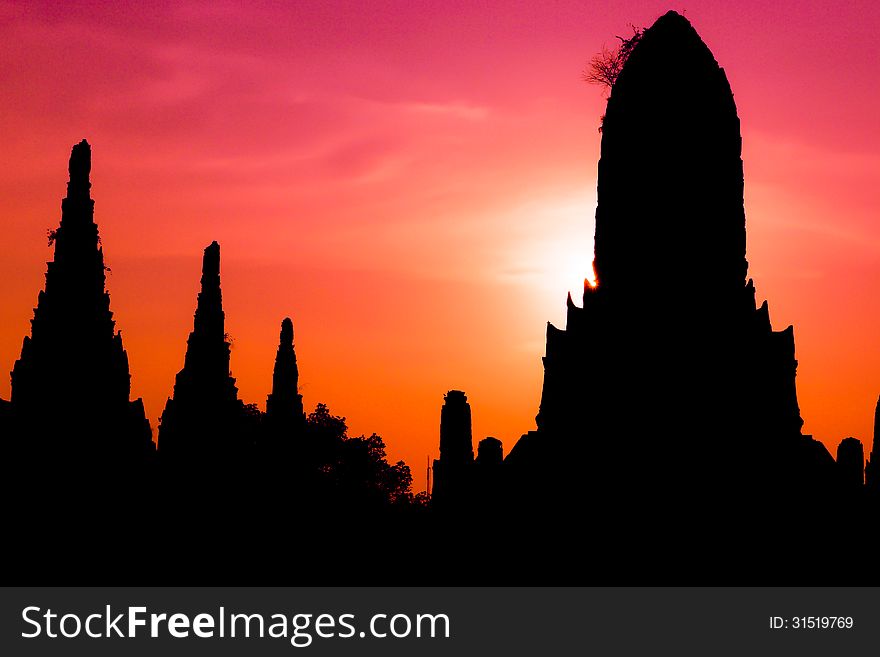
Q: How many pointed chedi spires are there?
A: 3